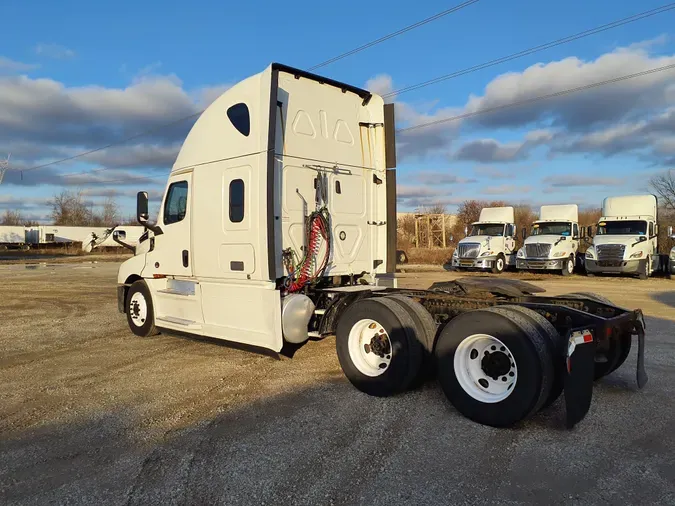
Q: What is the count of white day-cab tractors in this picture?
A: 3